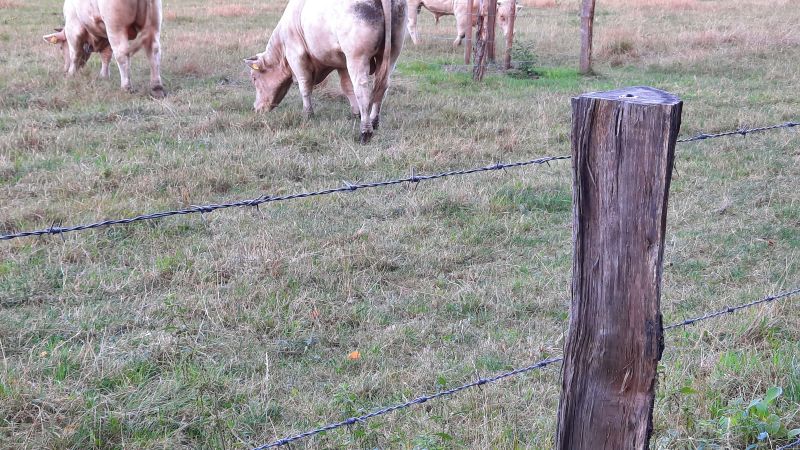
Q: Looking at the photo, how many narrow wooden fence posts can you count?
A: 5